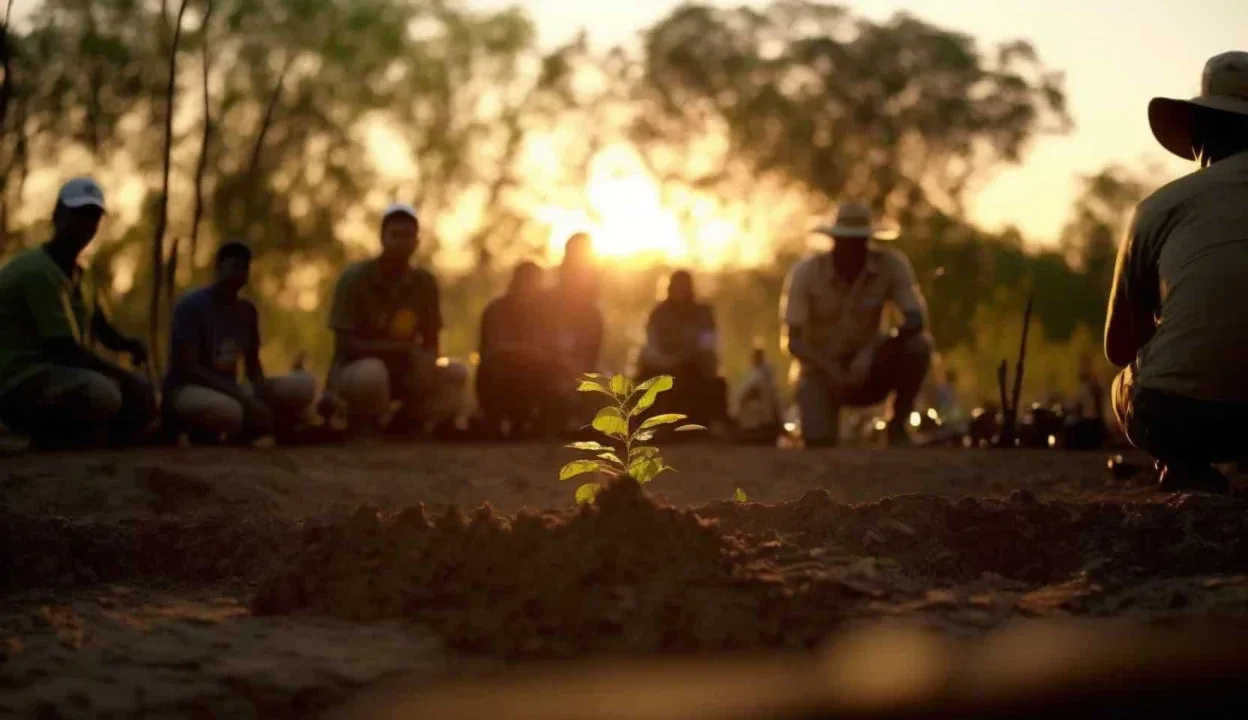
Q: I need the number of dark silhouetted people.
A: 8